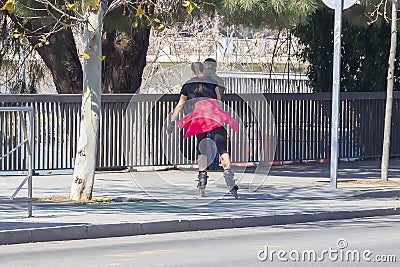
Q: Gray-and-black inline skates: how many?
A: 2